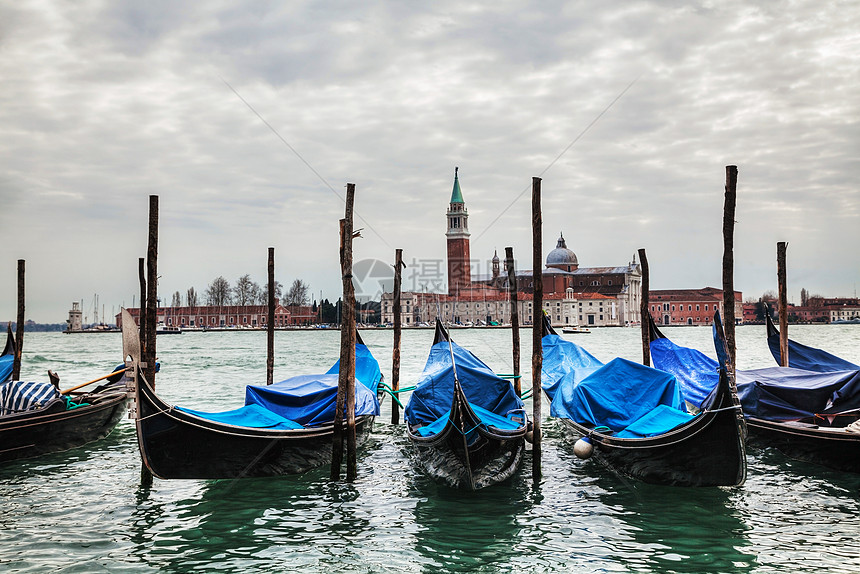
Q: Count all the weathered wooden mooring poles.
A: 12